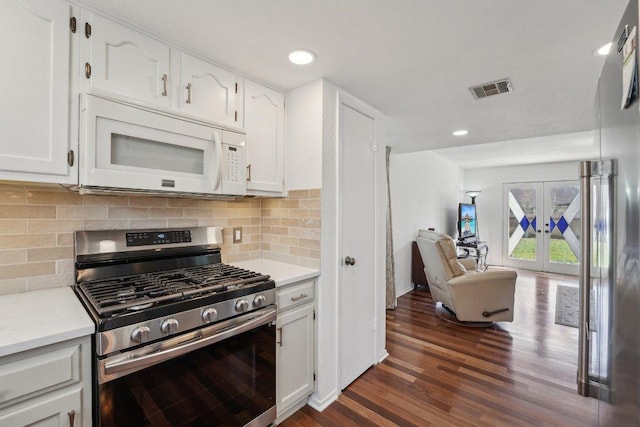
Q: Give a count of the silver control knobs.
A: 5